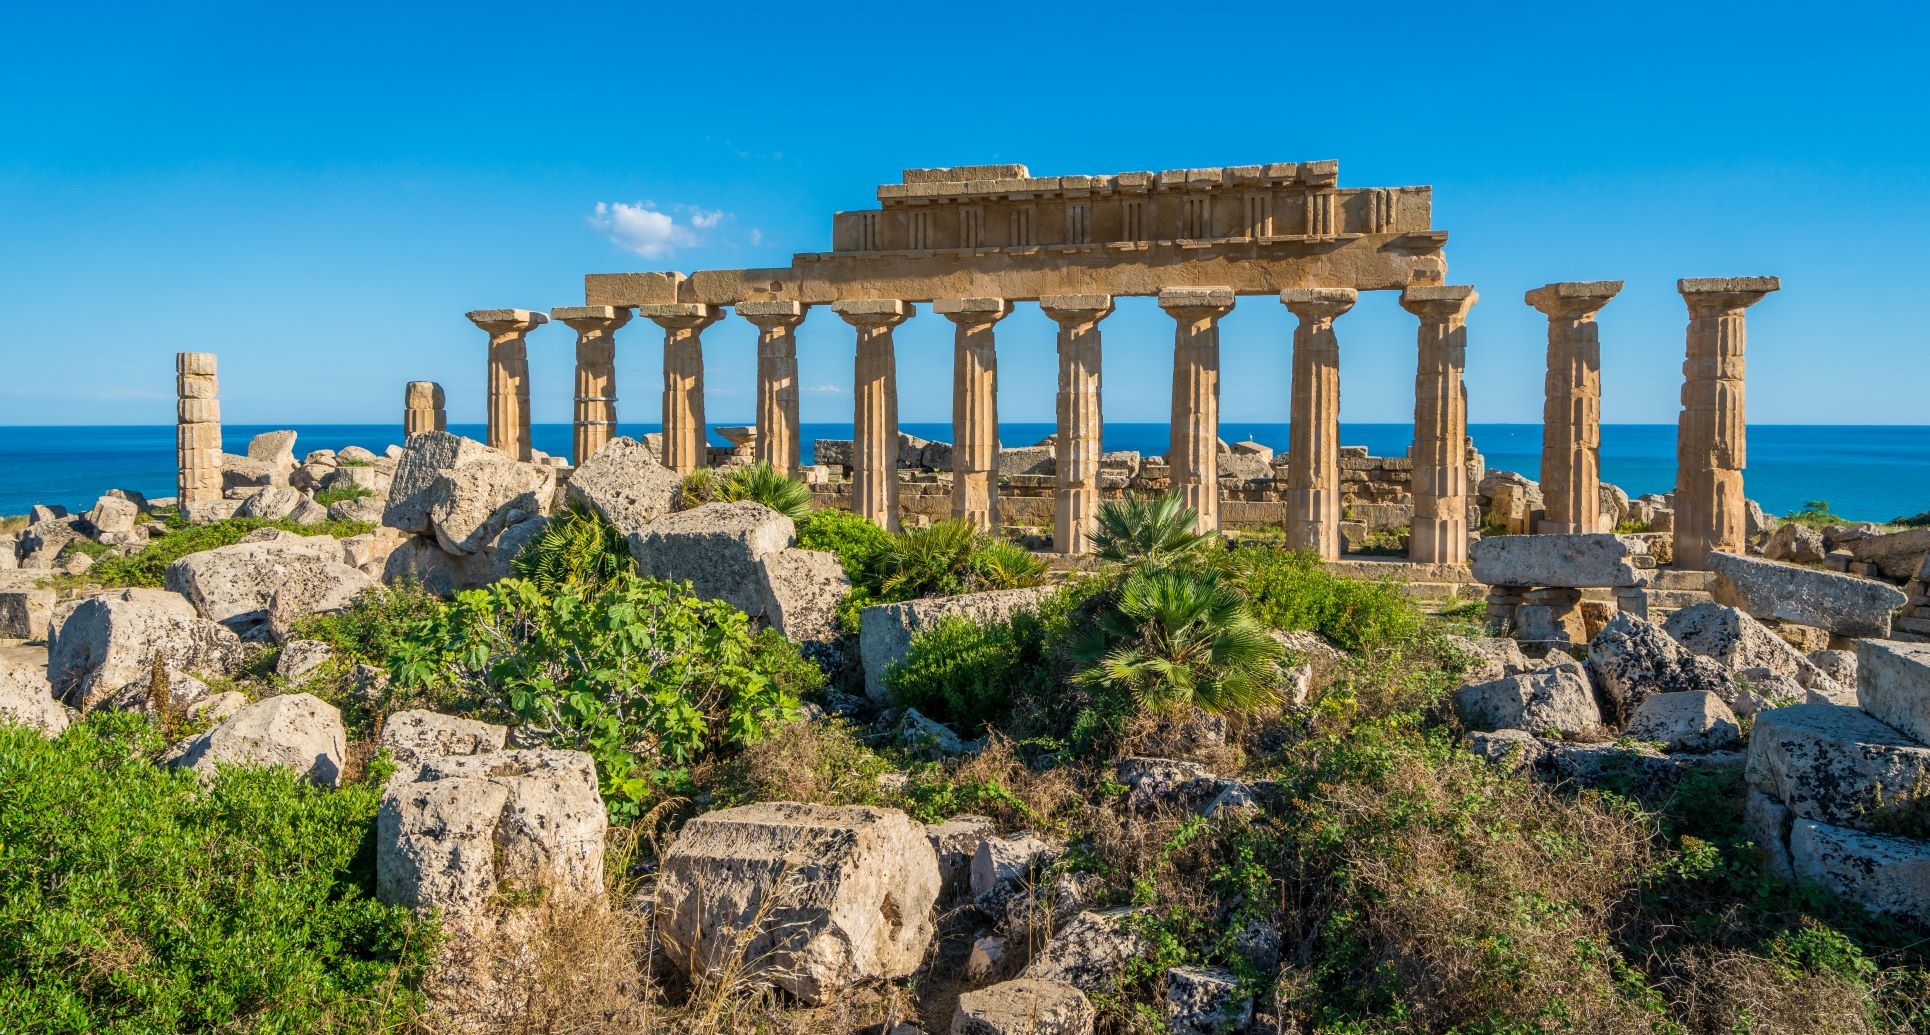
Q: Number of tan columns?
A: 14